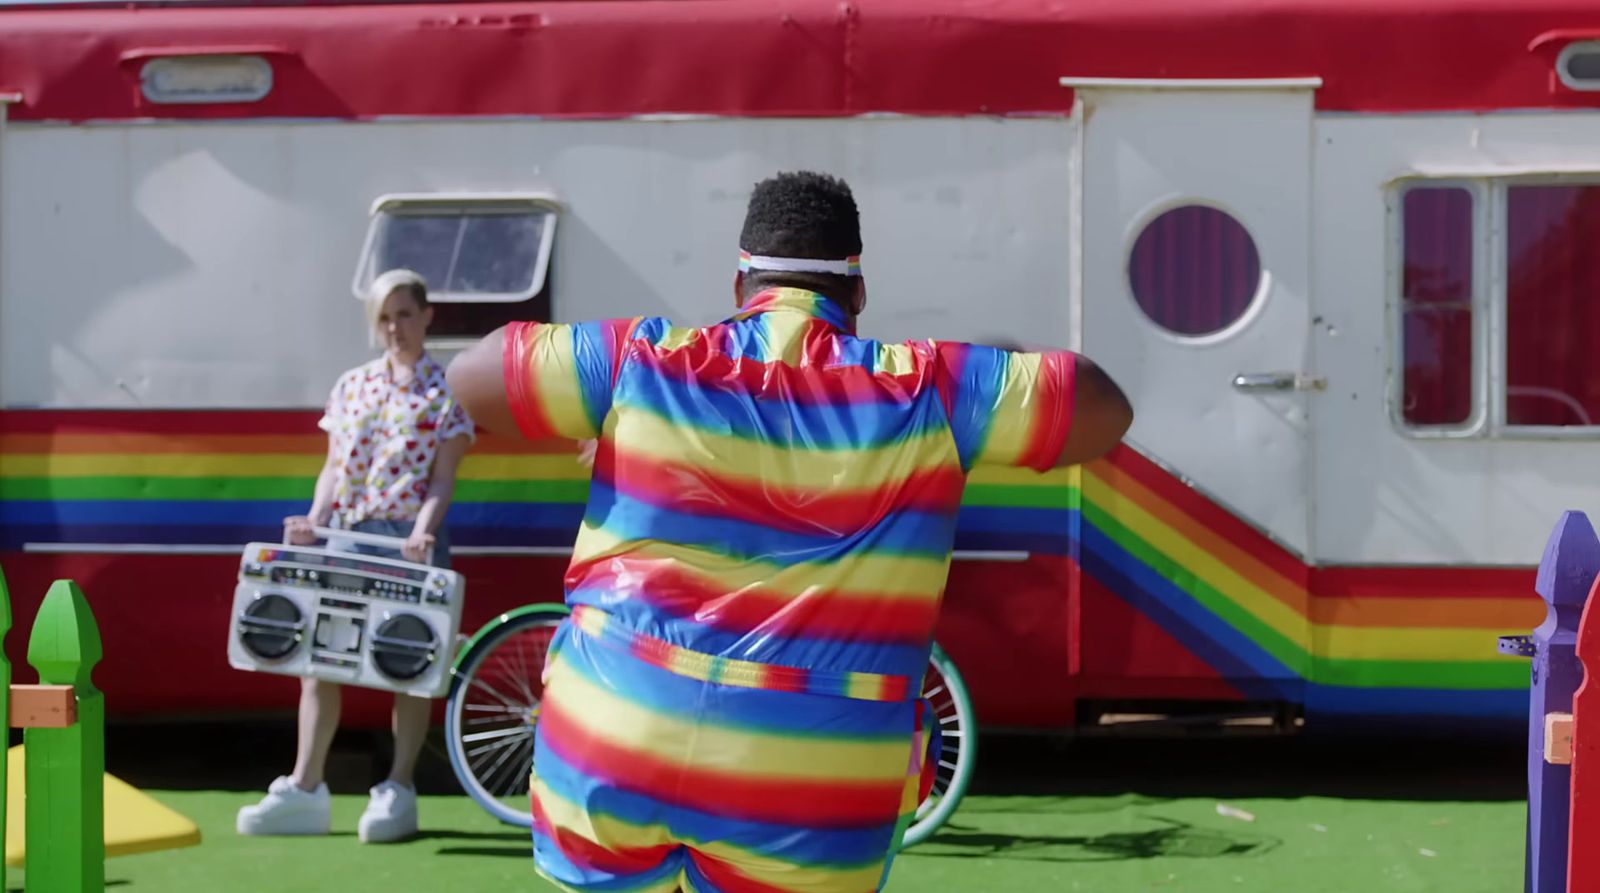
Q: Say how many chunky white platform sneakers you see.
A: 2